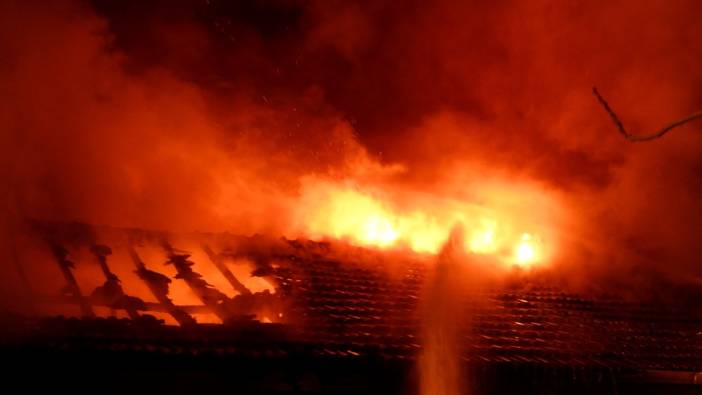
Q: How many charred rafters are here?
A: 5